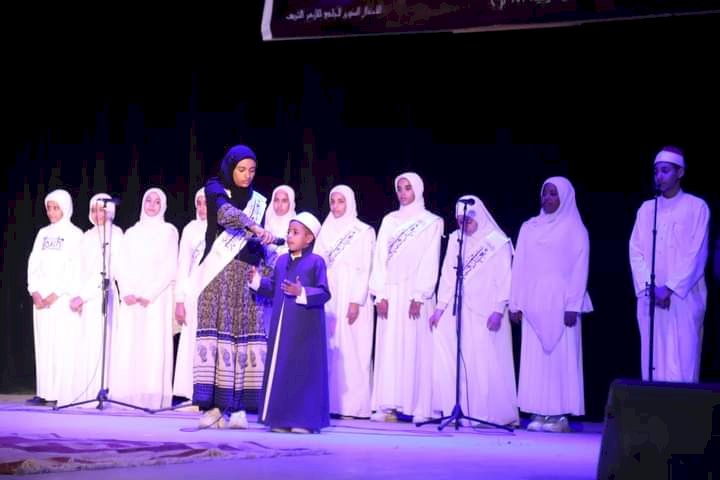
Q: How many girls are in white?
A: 9